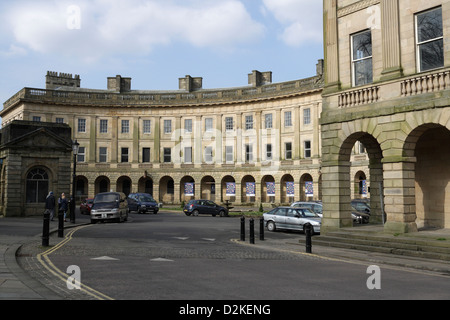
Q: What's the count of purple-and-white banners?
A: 7